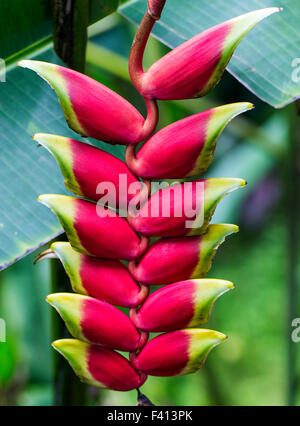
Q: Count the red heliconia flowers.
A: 12